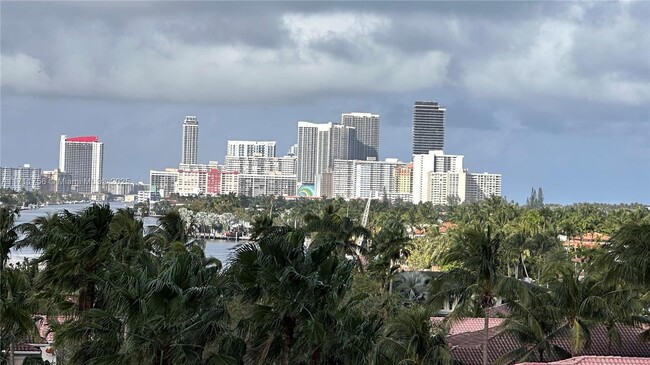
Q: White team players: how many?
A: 0